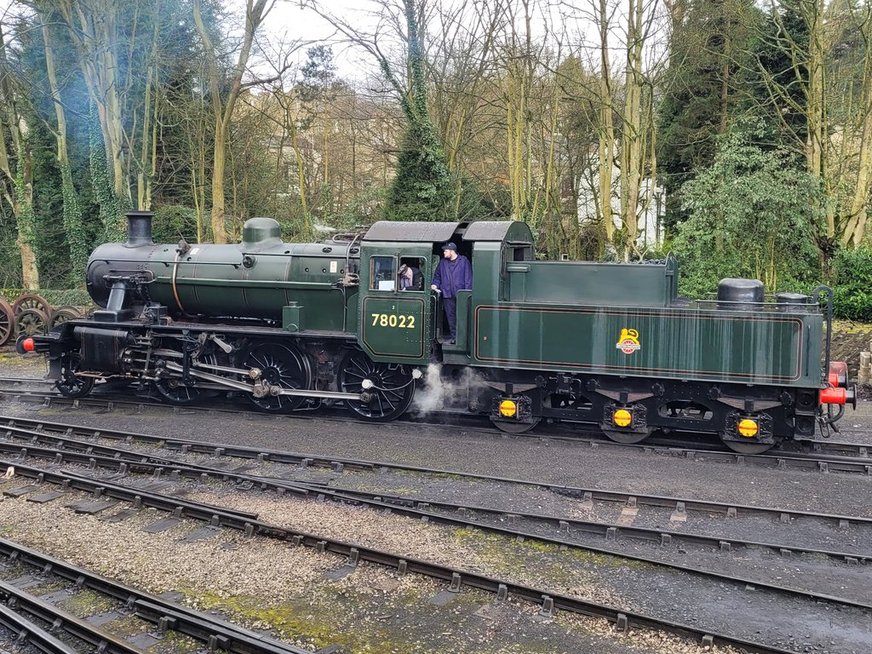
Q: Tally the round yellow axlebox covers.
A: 3